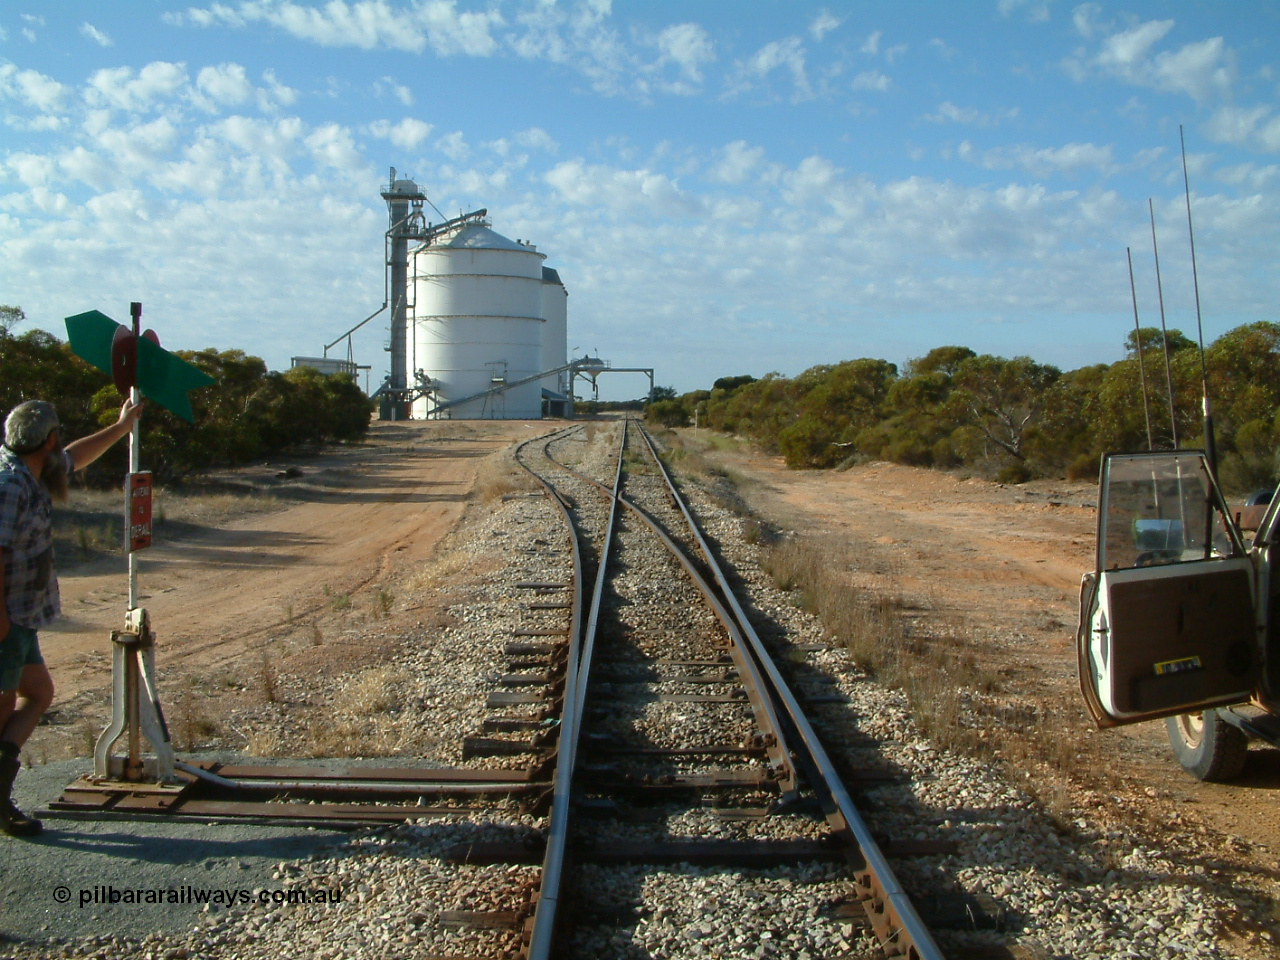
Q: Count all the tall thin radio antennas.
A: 3